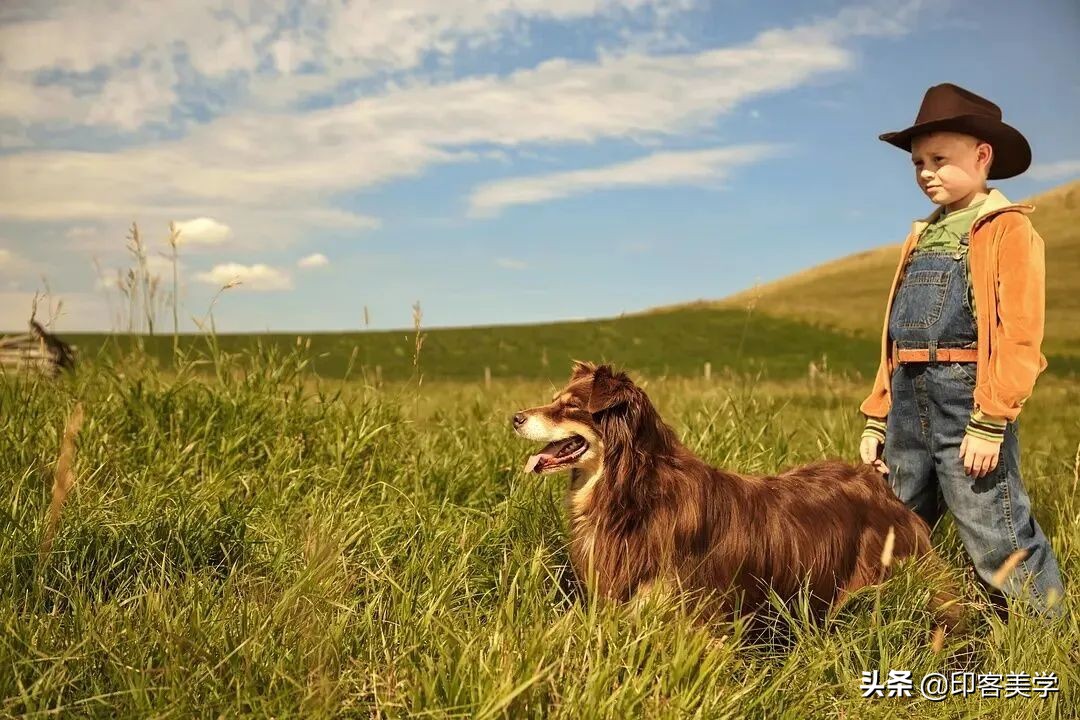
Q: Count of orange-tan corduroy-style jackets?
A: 1